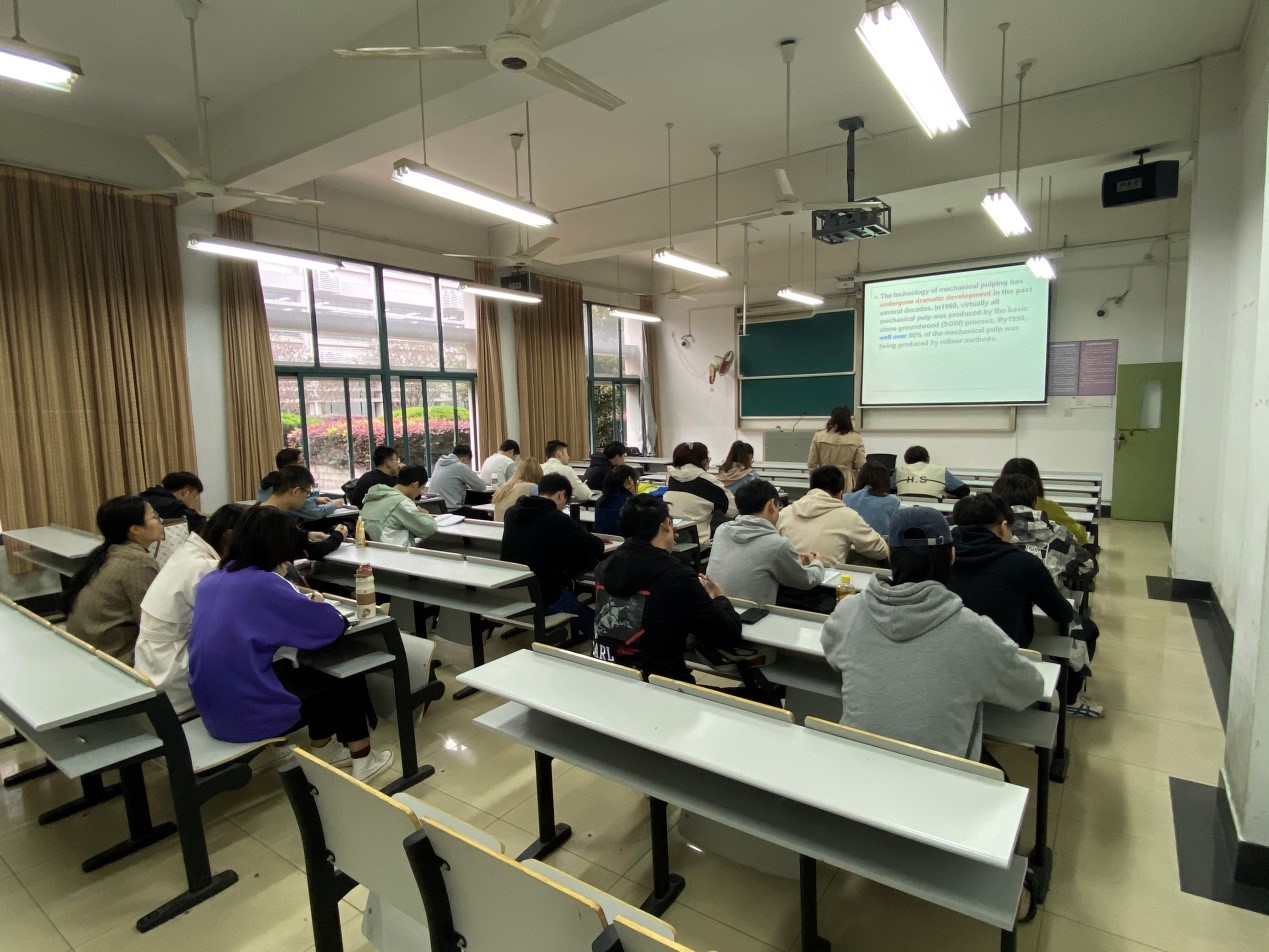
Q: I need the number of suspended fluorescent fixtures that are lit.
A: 10